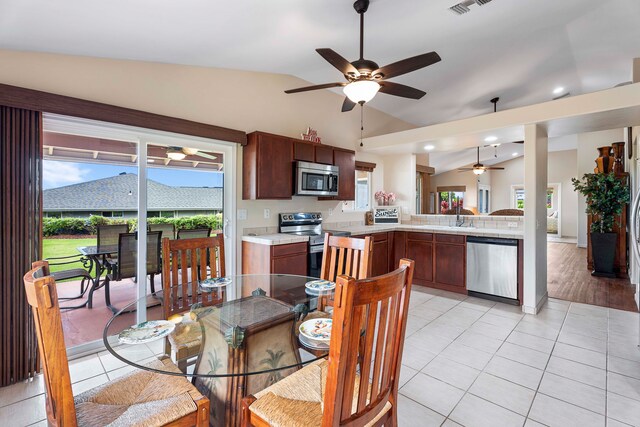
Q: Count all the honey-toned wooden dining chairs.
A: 4